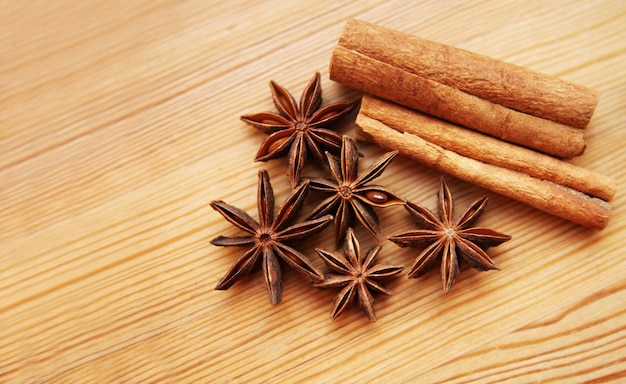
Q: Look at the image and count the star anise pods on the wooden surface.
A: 5